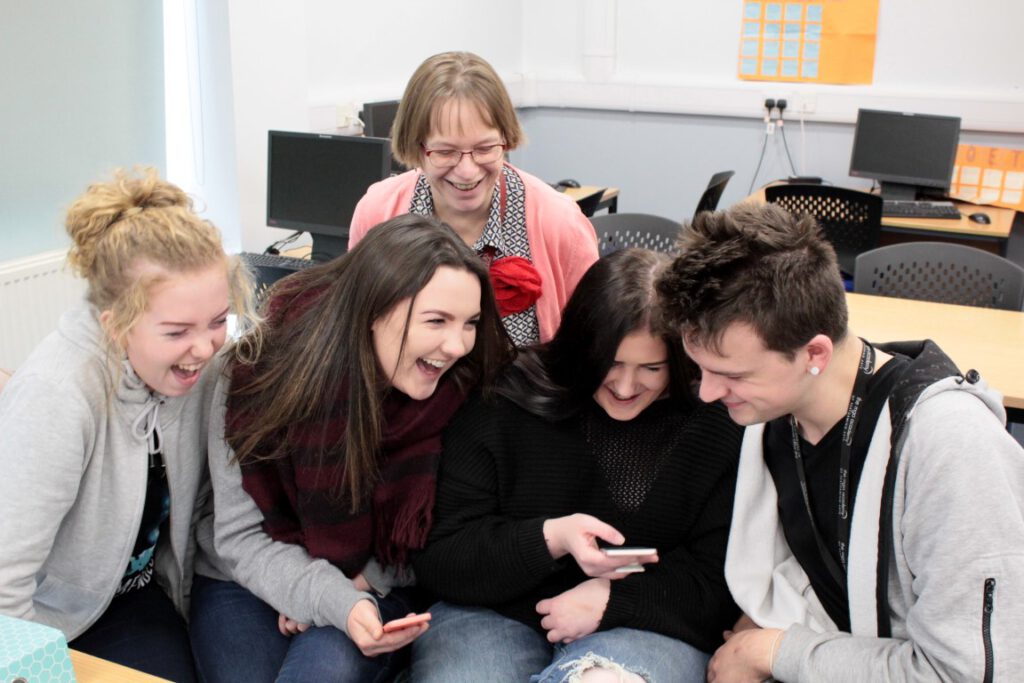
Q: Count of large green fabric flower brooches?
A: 0